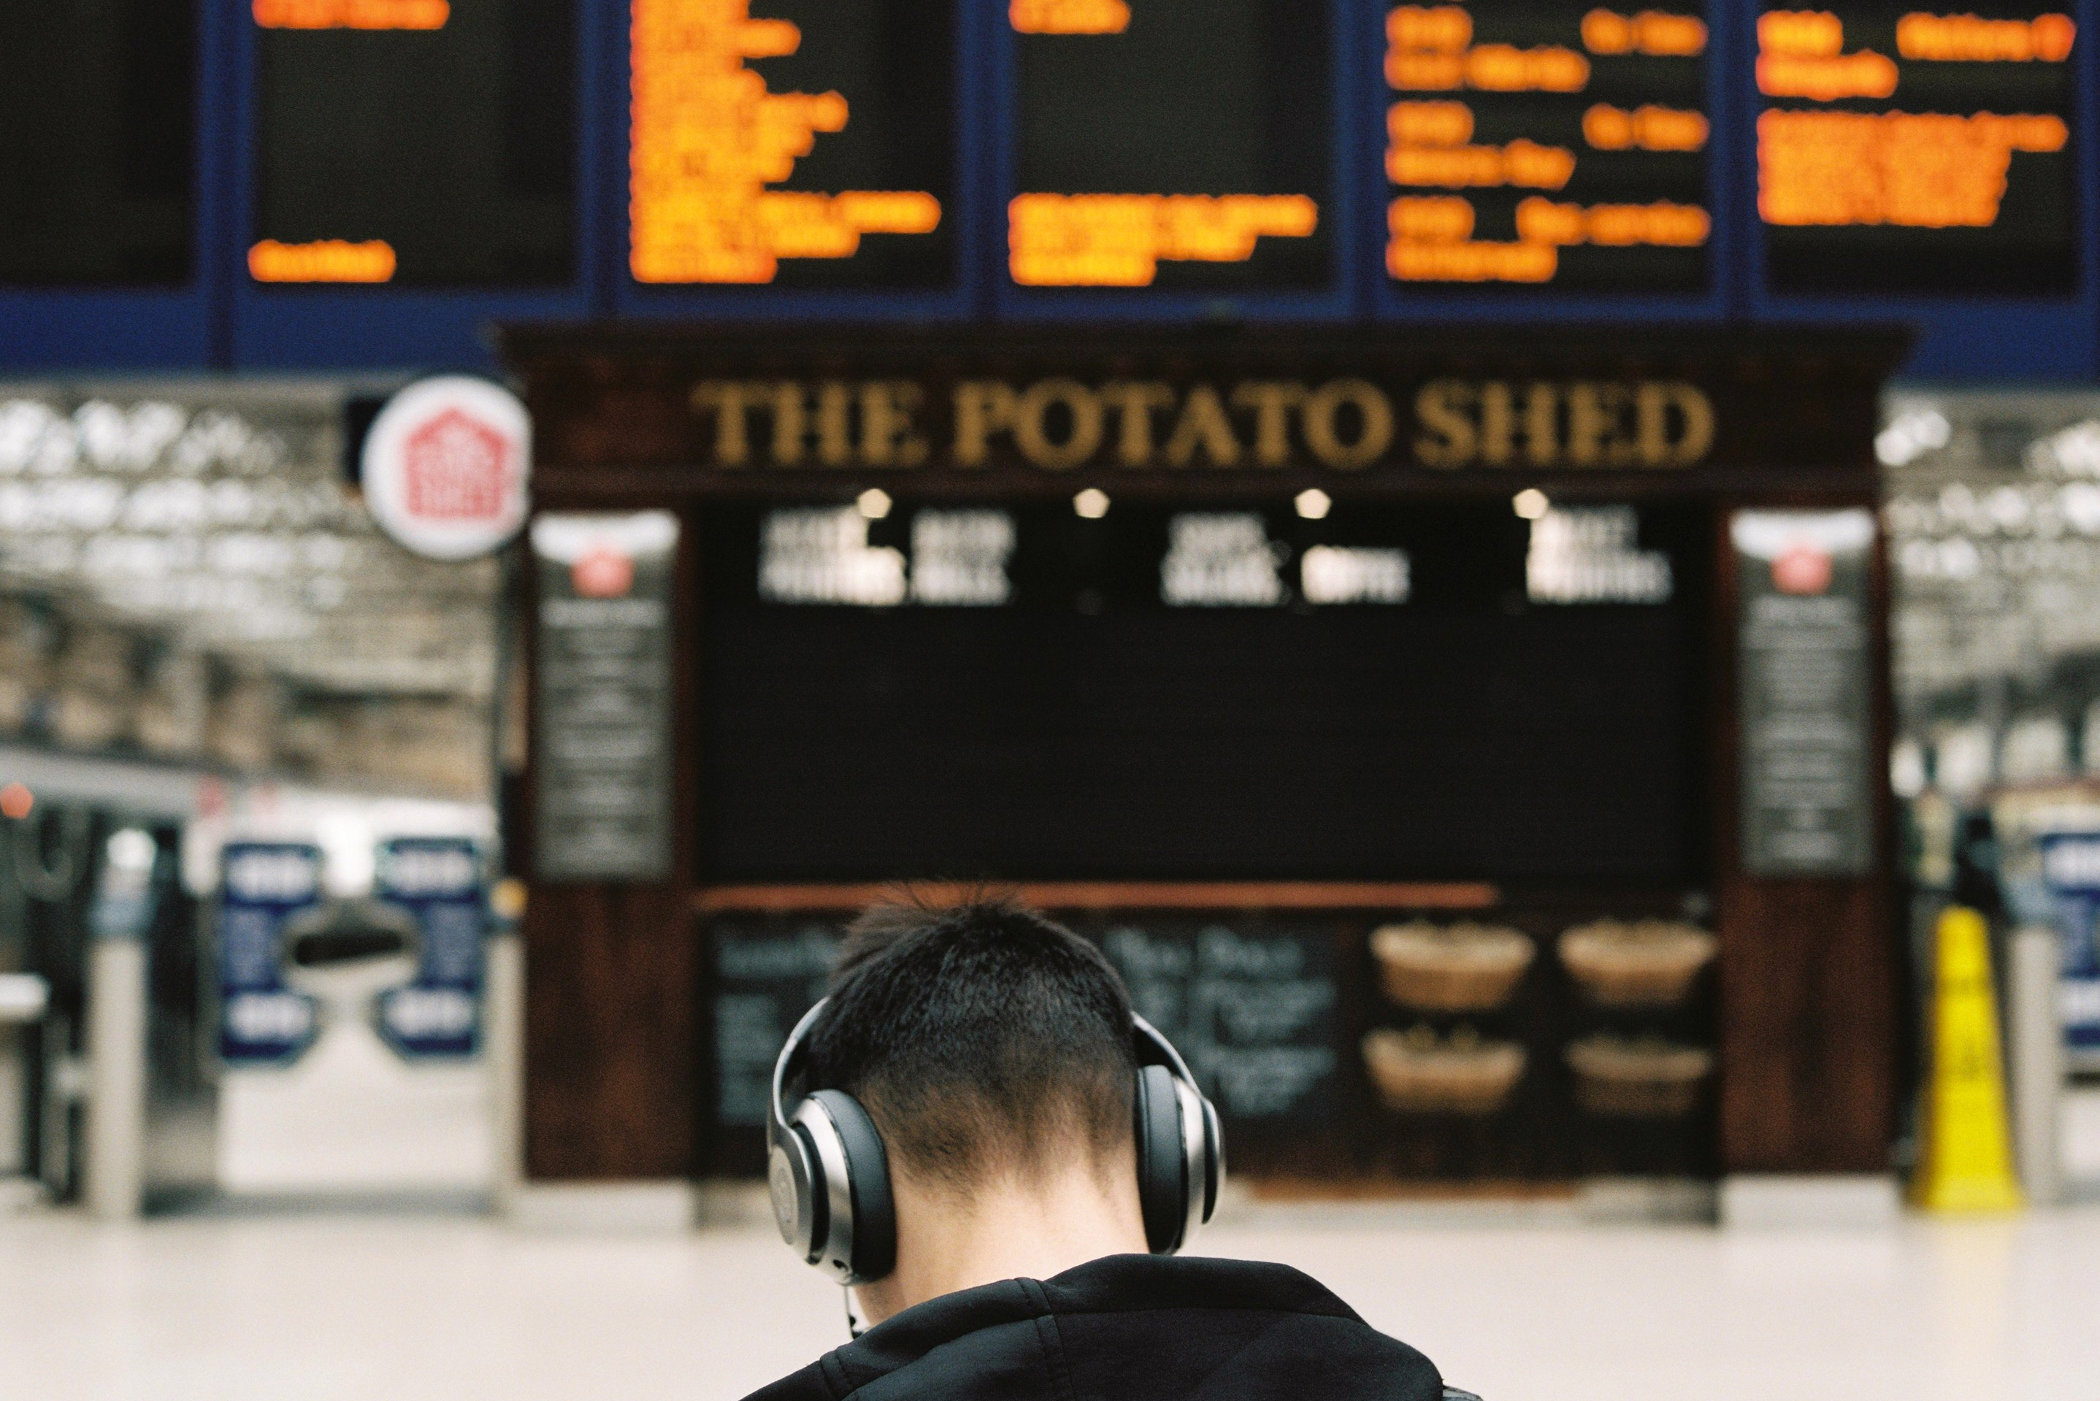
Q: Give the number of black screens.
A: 6